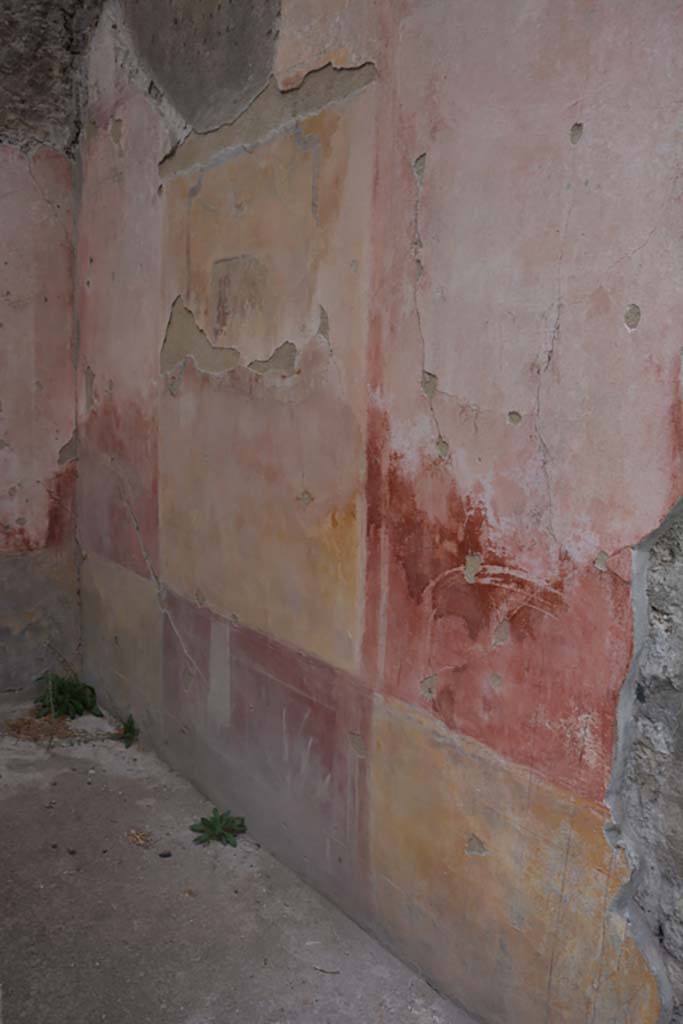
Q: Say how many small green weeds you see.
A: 3